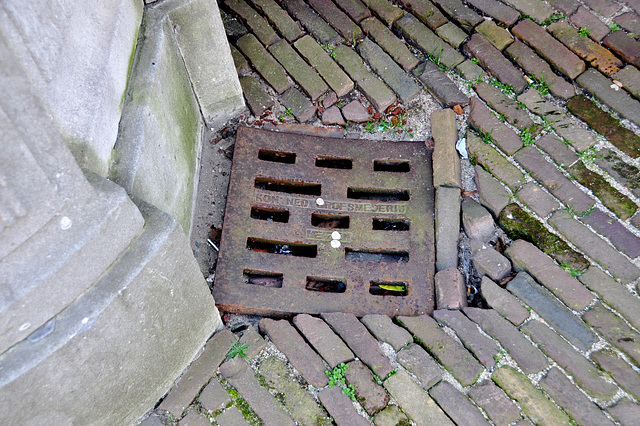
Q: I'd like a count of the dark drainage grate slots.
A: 13